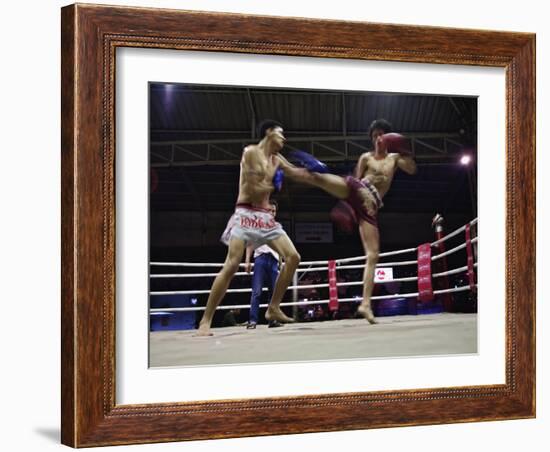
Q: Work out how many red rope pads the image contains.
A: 3